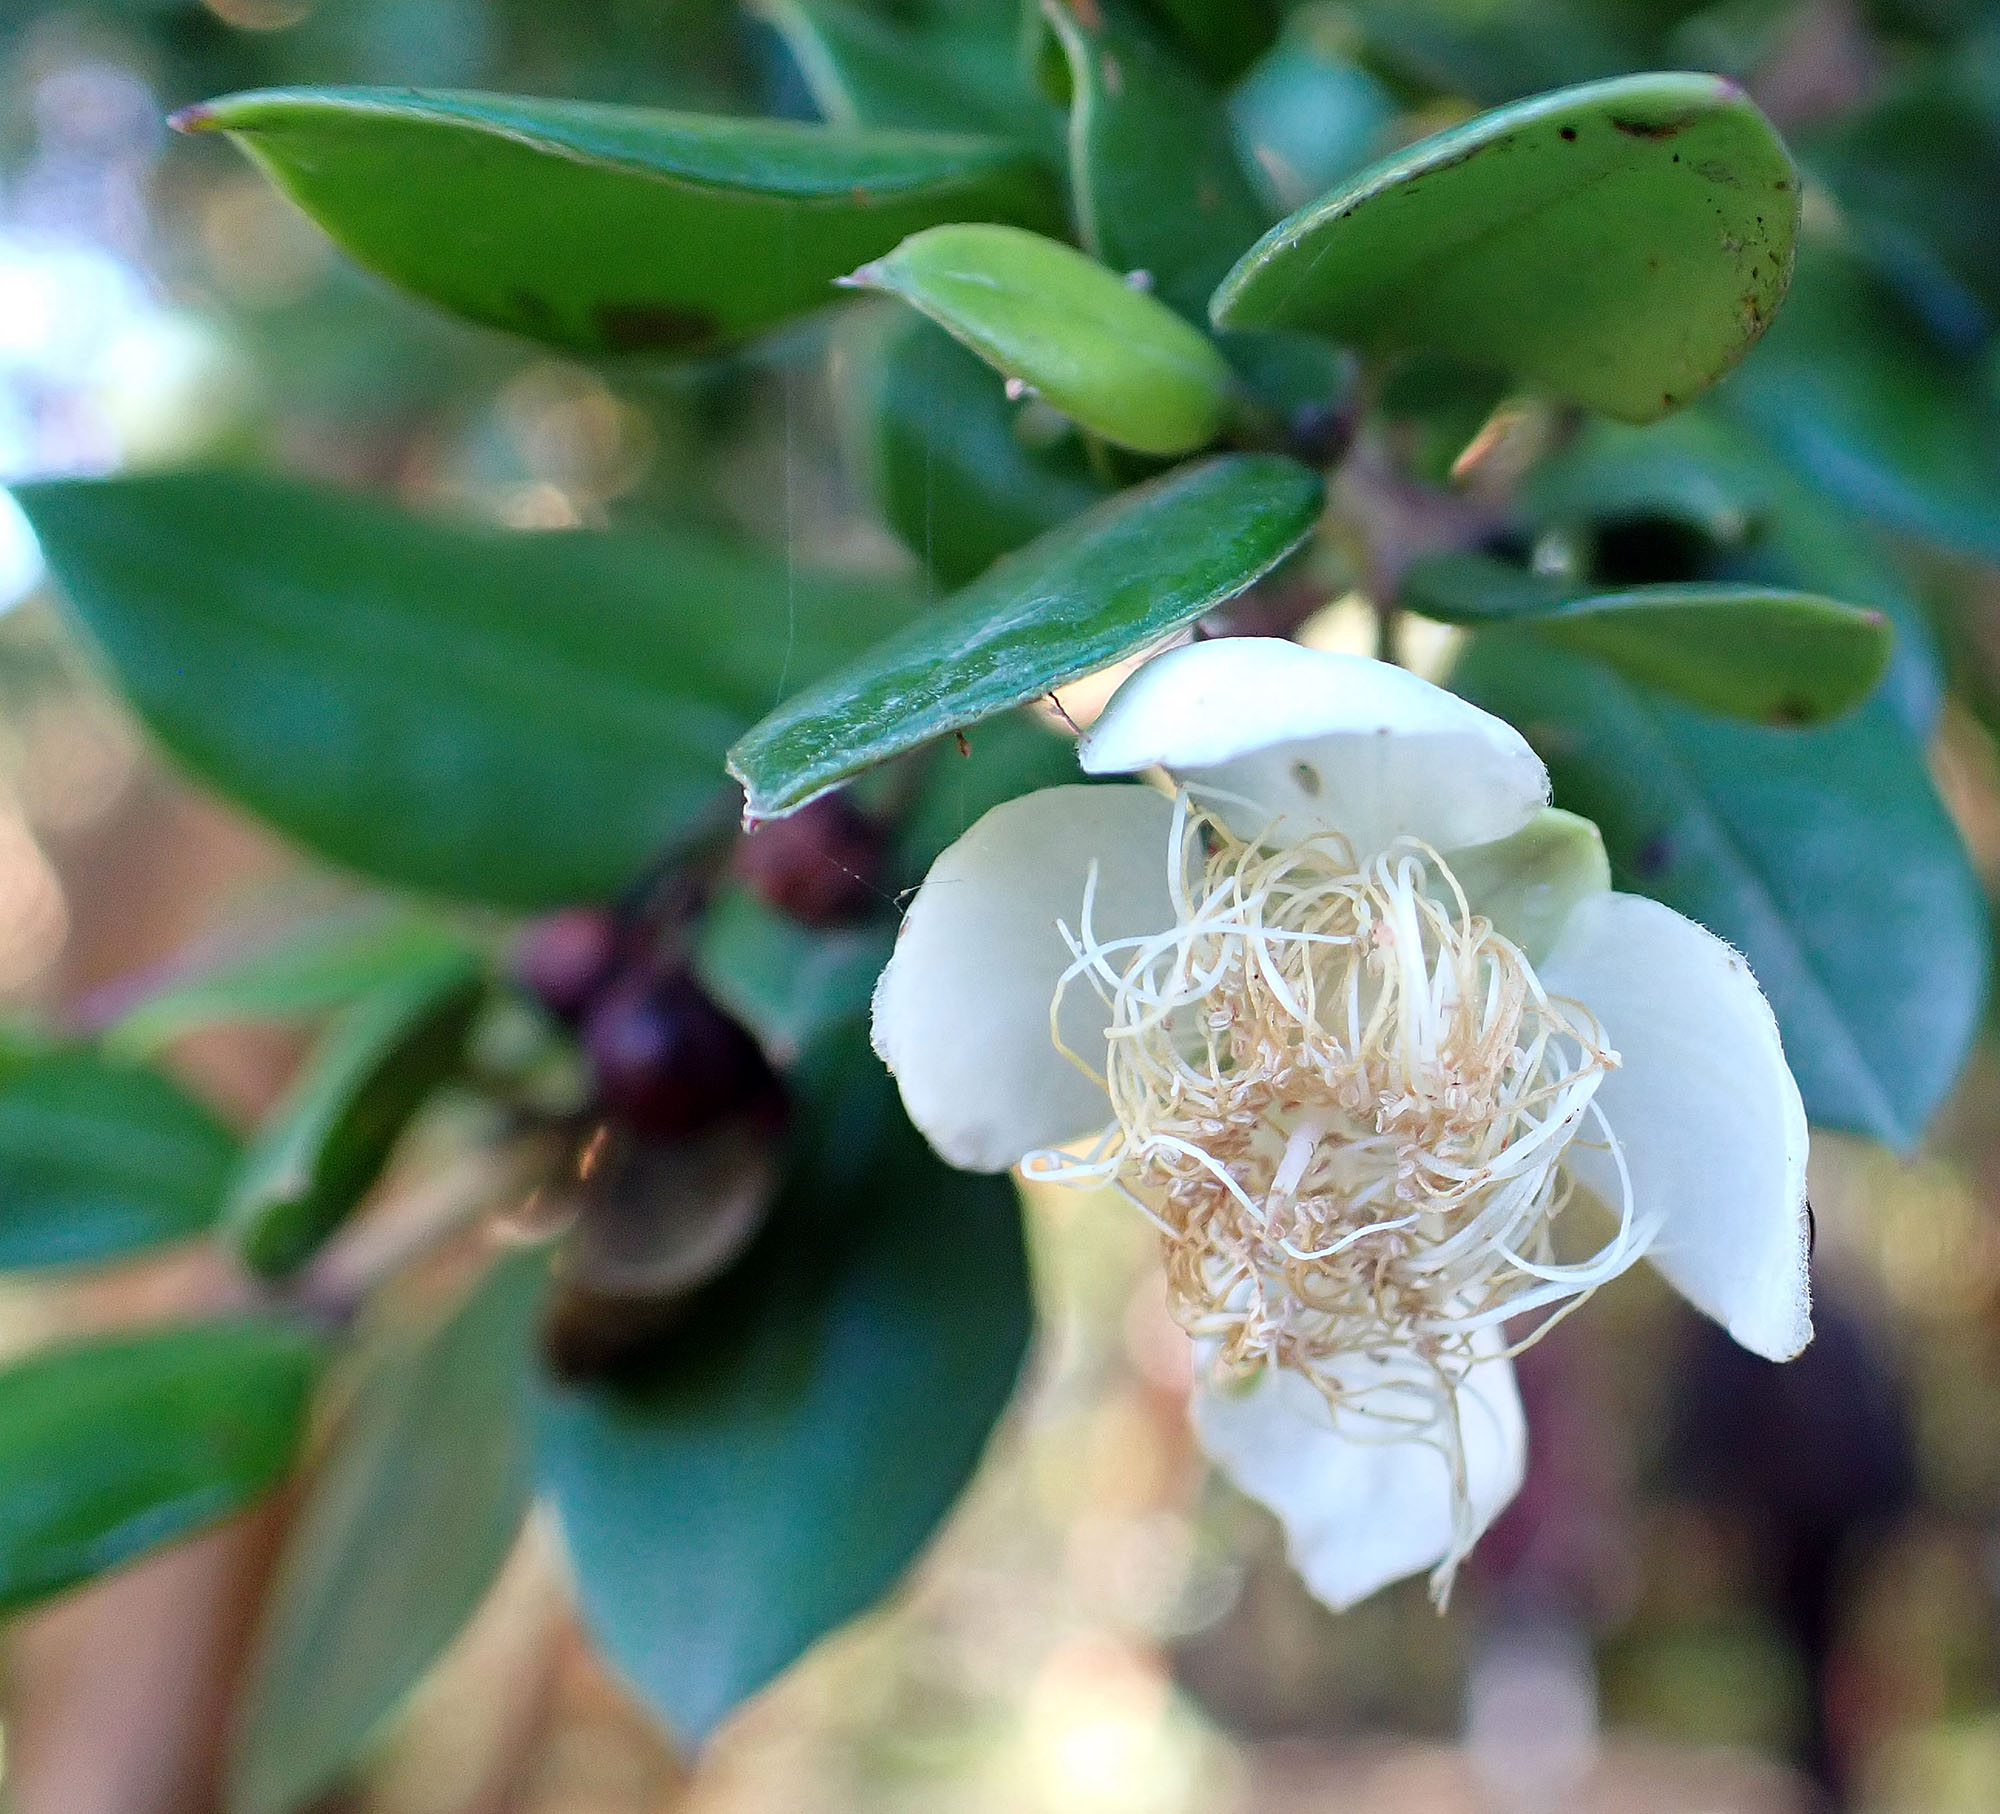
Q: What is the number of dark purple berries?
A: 3